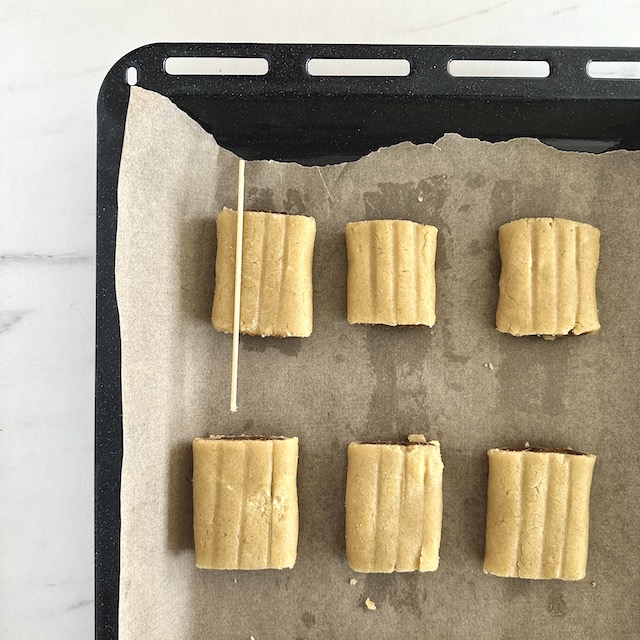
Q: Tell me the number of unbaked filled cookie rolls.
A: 6